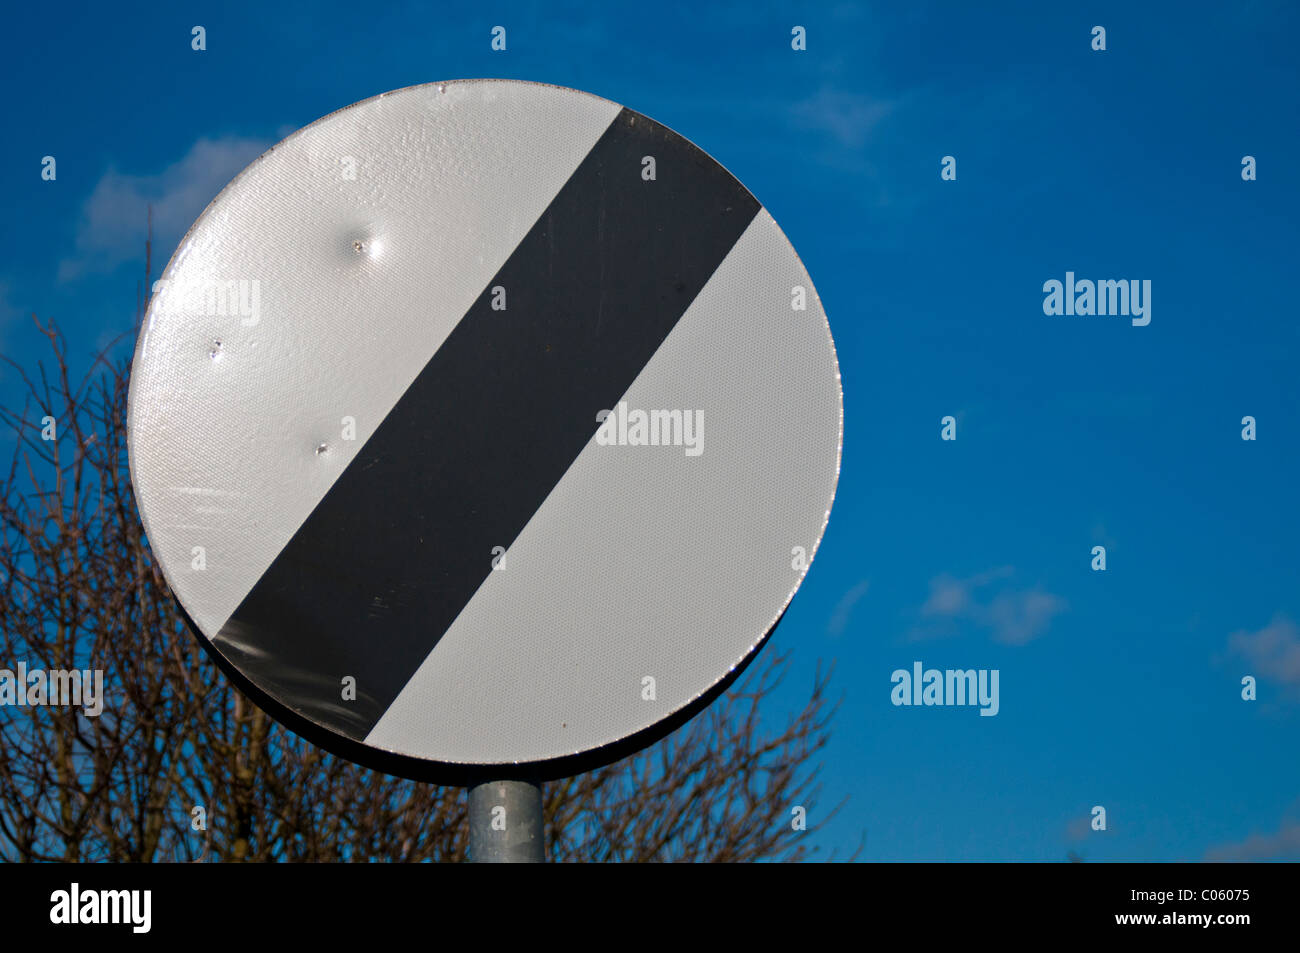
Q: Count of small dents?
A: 3